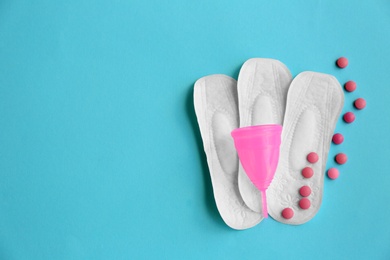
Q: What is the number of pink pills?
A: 12